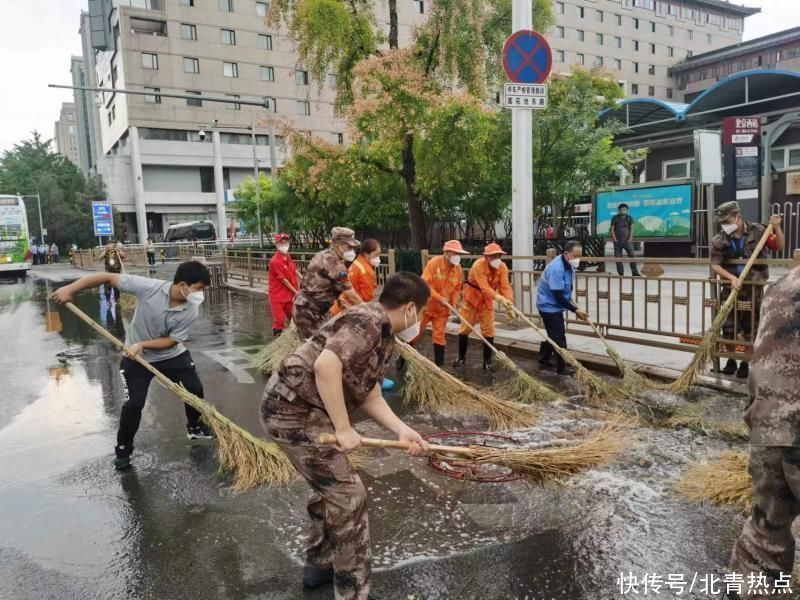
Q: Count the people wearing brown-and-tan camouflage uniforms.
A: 4